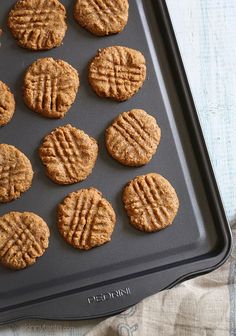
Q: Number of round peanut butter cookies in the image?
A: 11